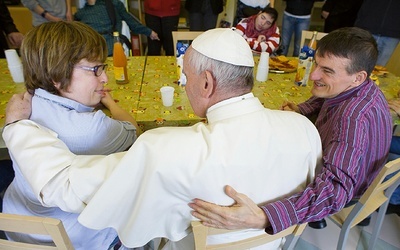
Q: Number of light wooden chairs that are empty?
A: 2